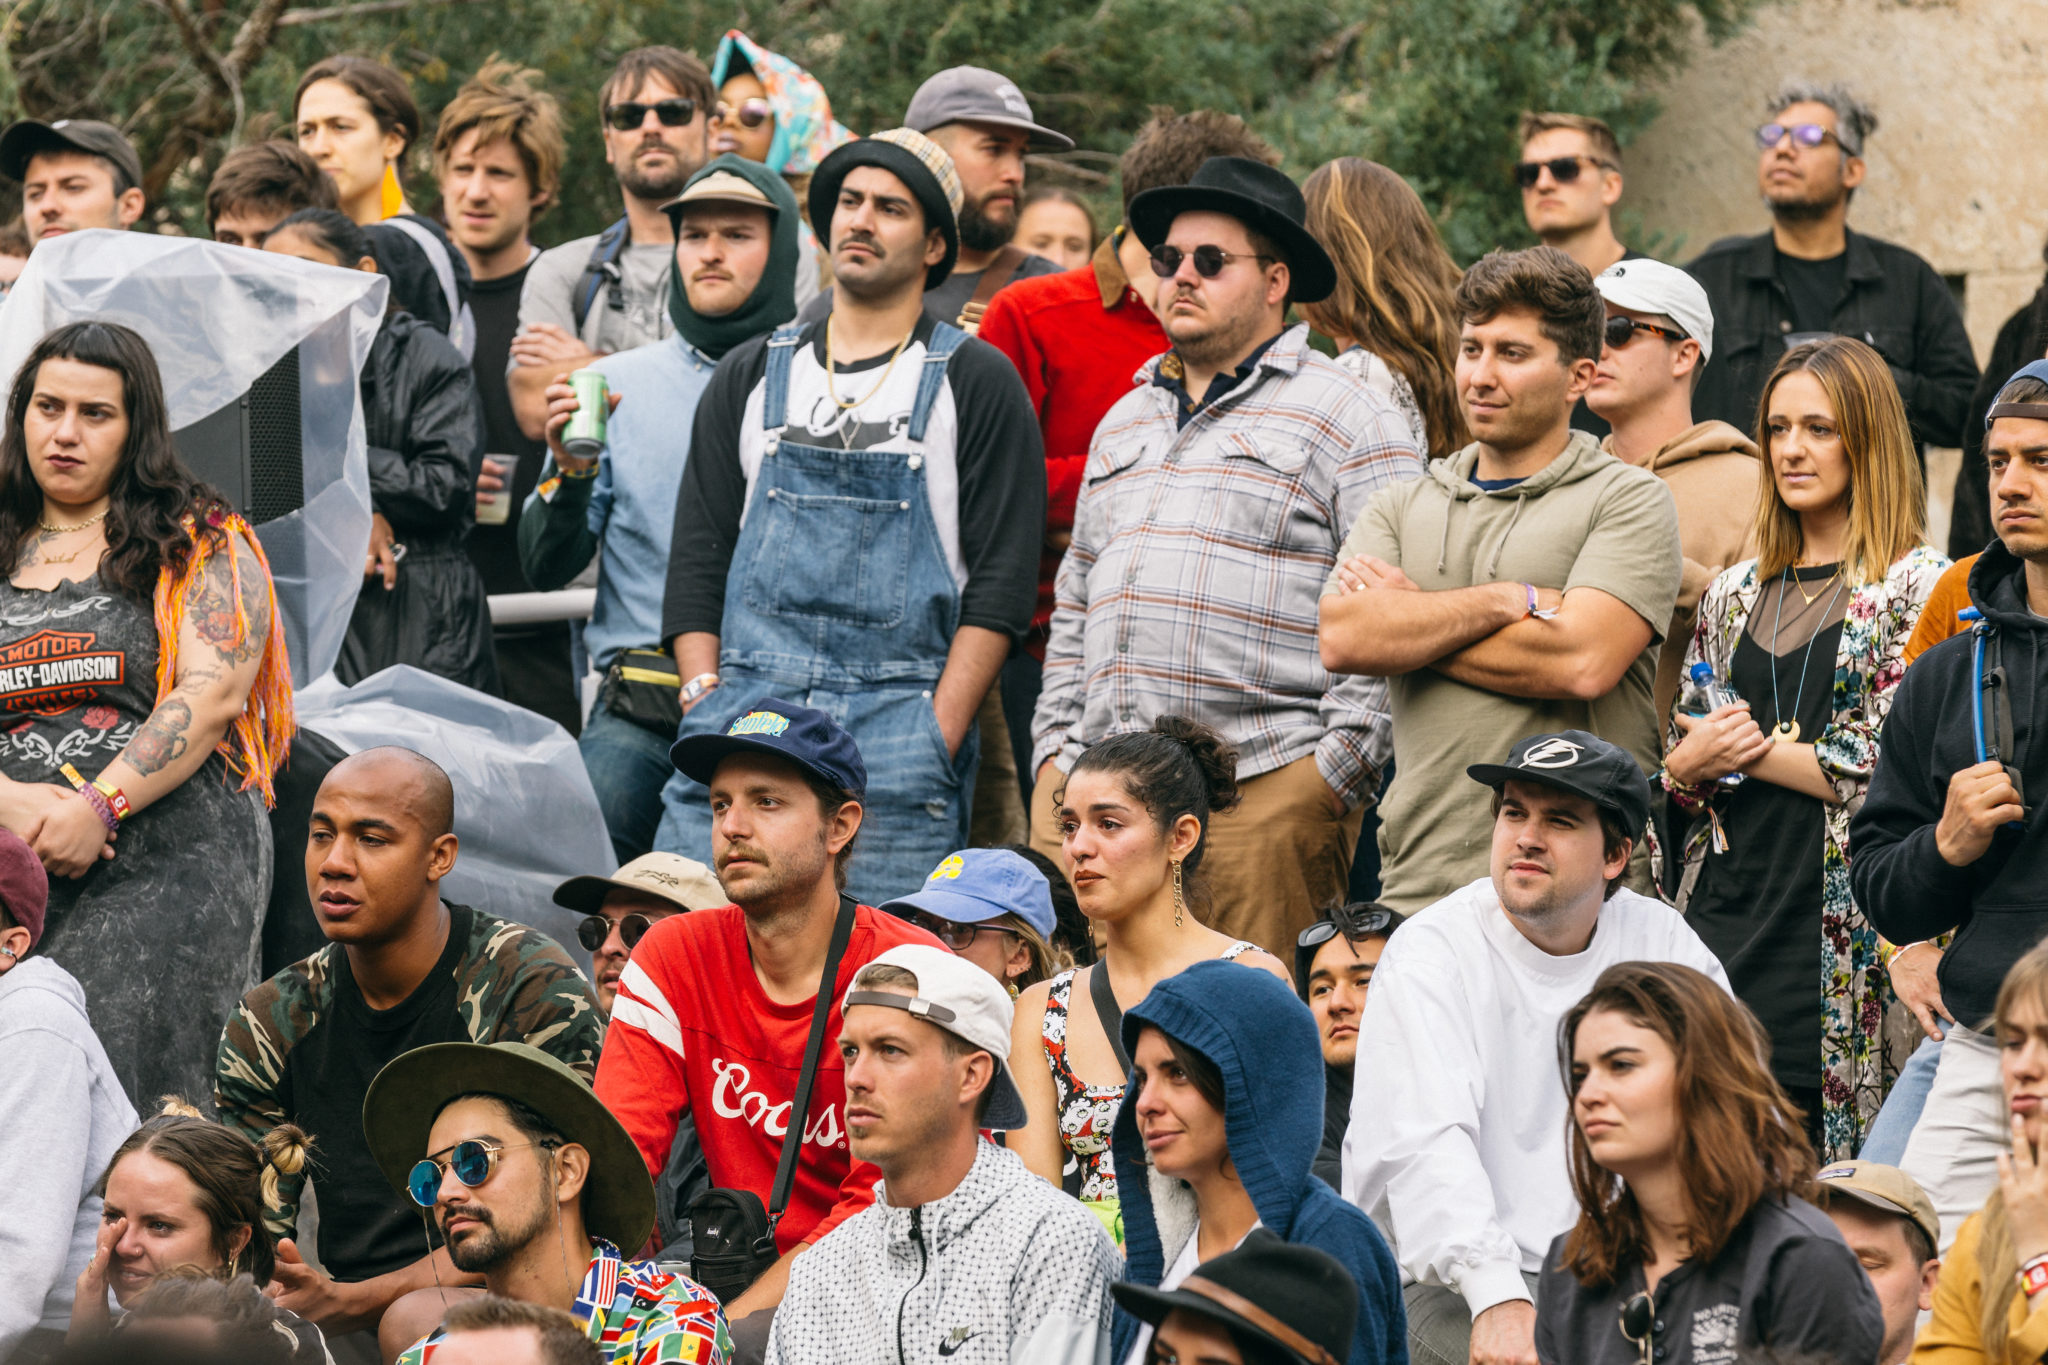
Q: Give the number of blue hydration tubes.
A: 1